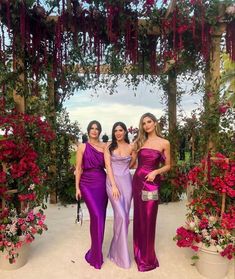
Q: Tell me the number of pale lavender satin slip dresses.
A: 1